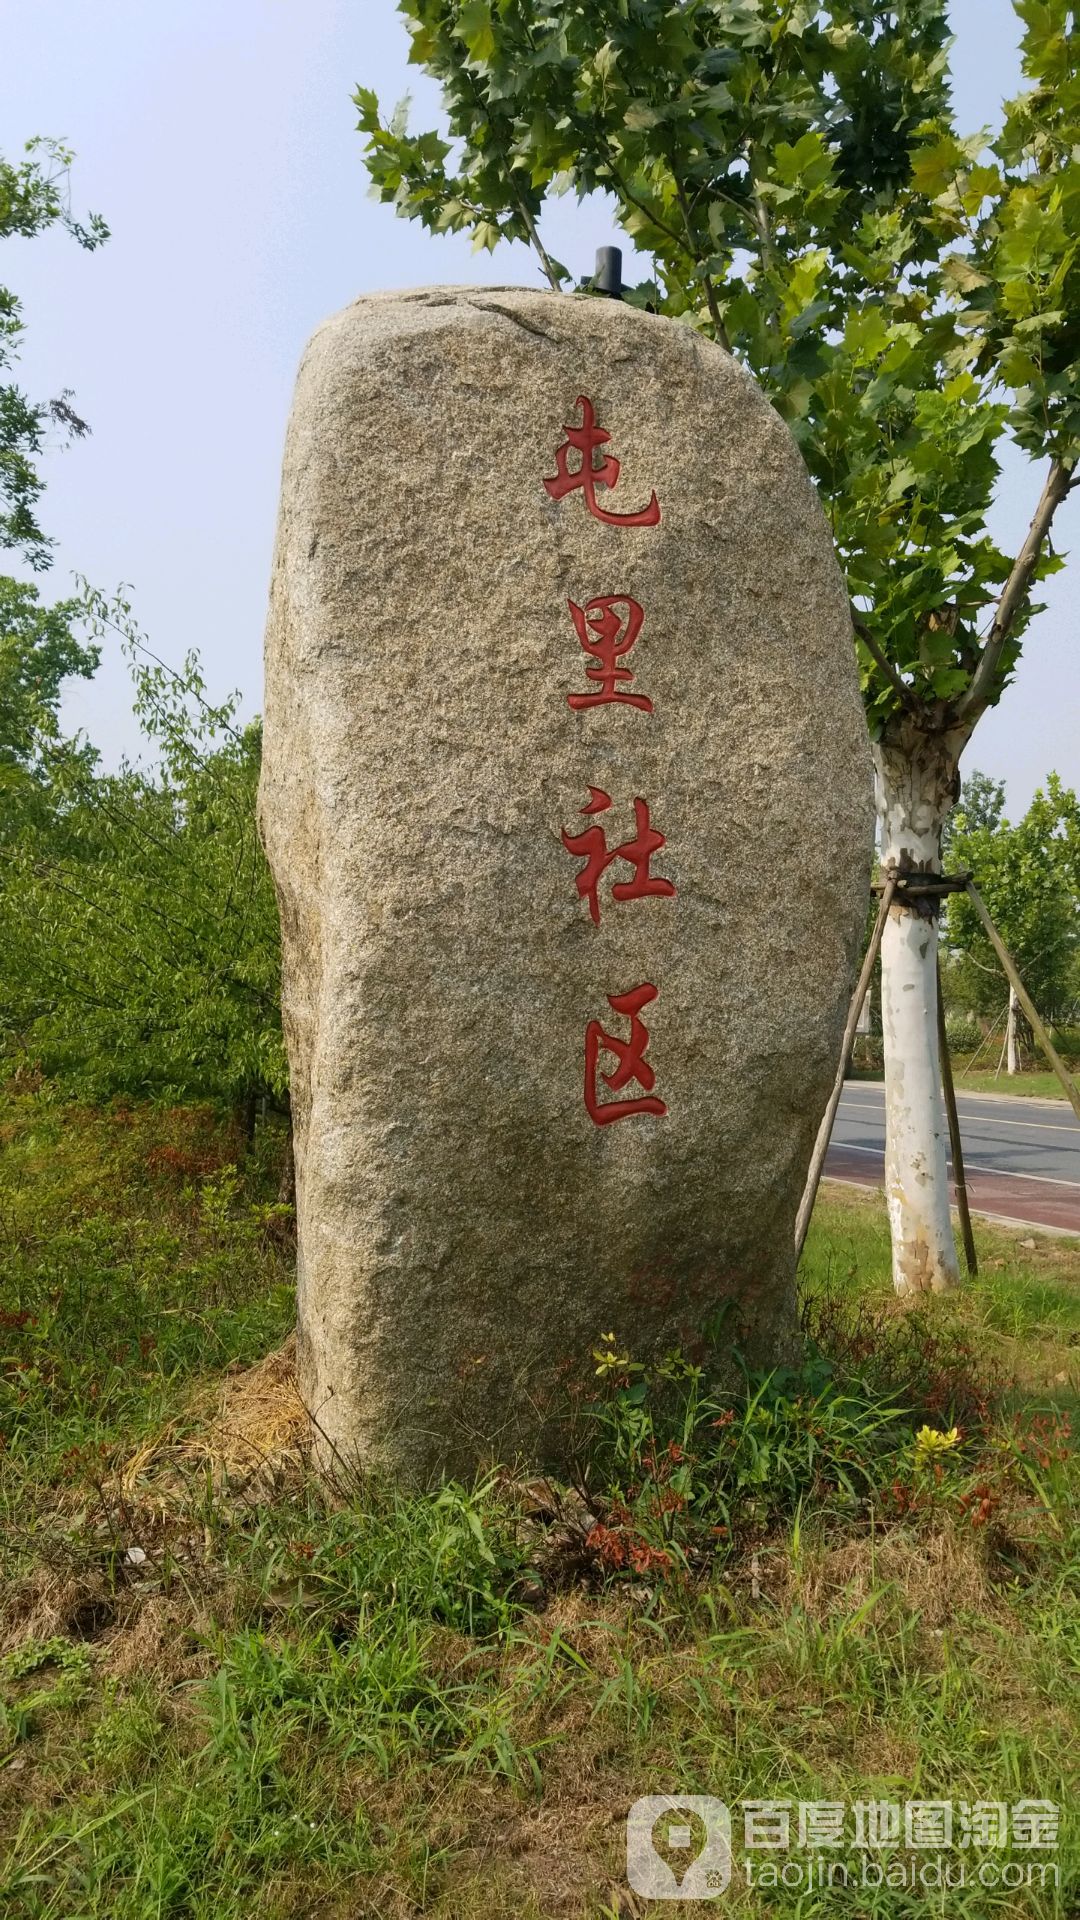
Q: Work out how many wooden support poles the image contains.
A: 3